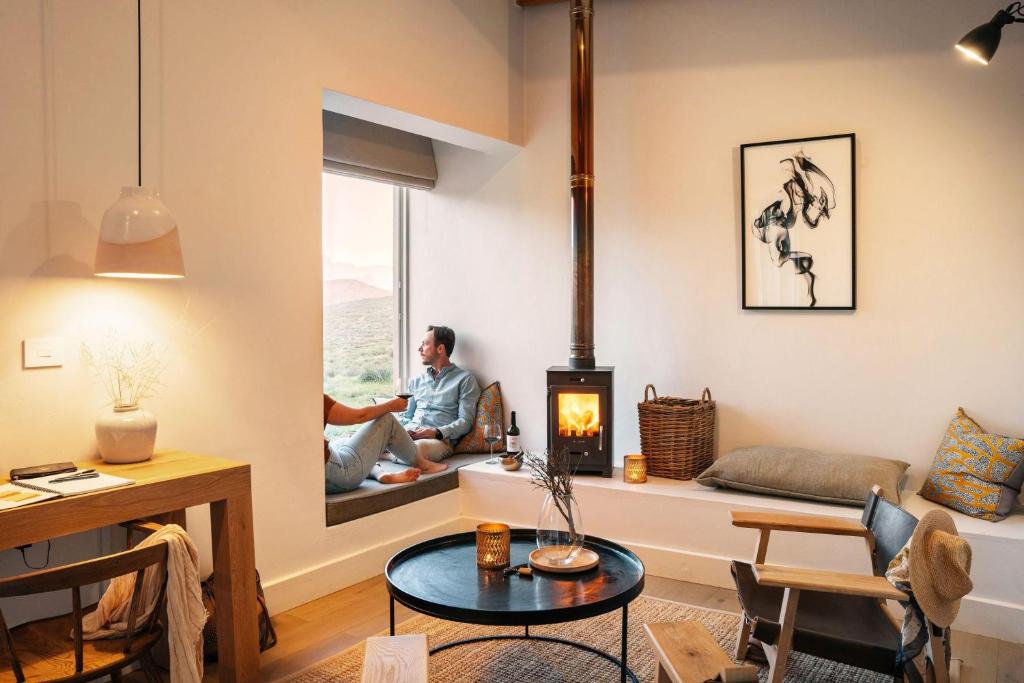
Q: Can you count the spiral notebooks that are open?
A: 1